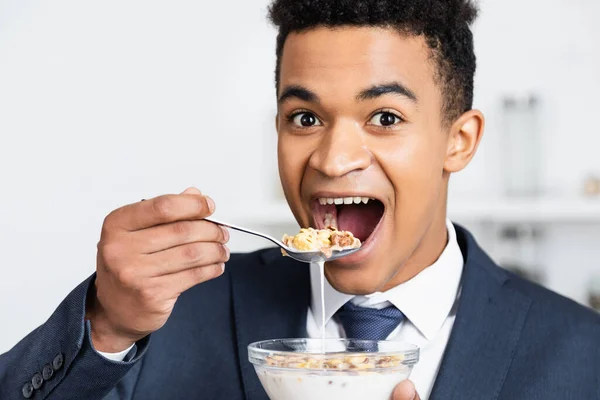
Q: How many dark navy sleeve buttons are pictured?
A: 4